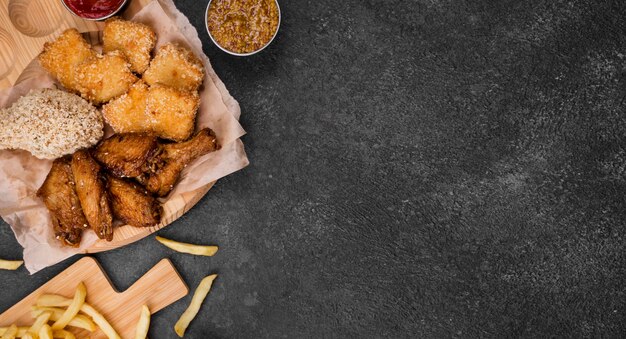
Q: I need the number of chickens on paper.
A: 12